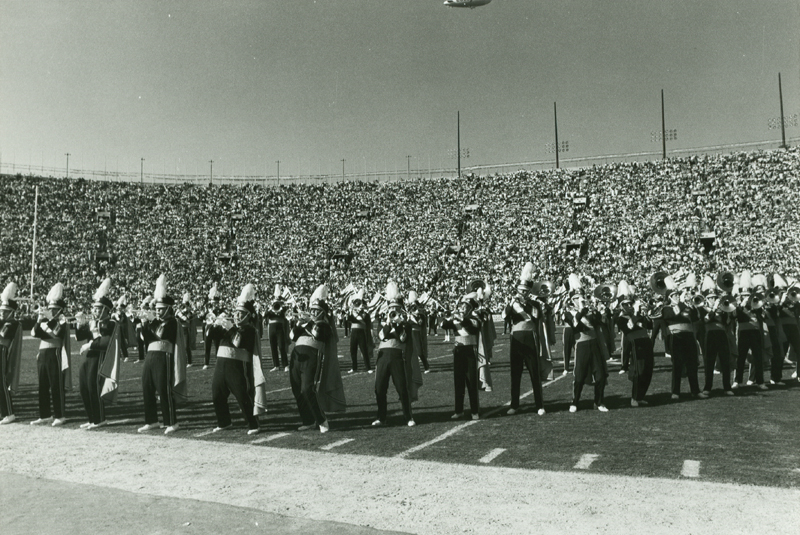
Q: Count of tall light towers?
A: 4